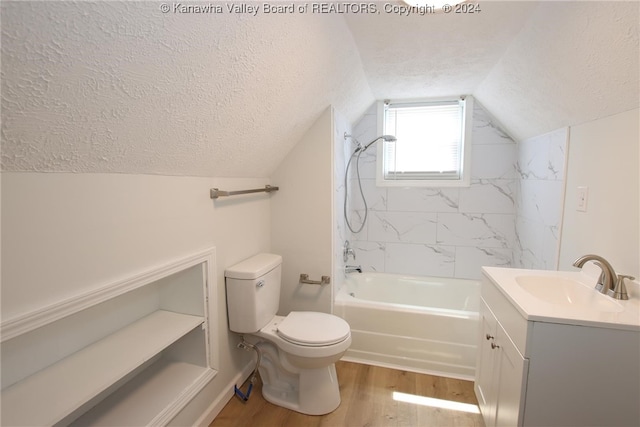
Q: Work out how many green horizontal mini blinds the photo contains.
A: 0